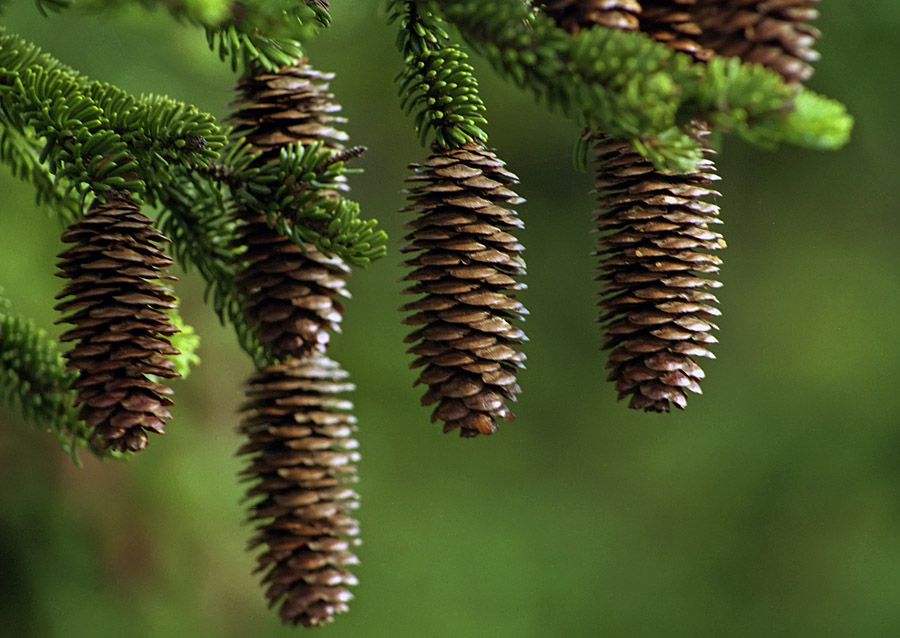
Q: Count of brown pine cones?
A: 8